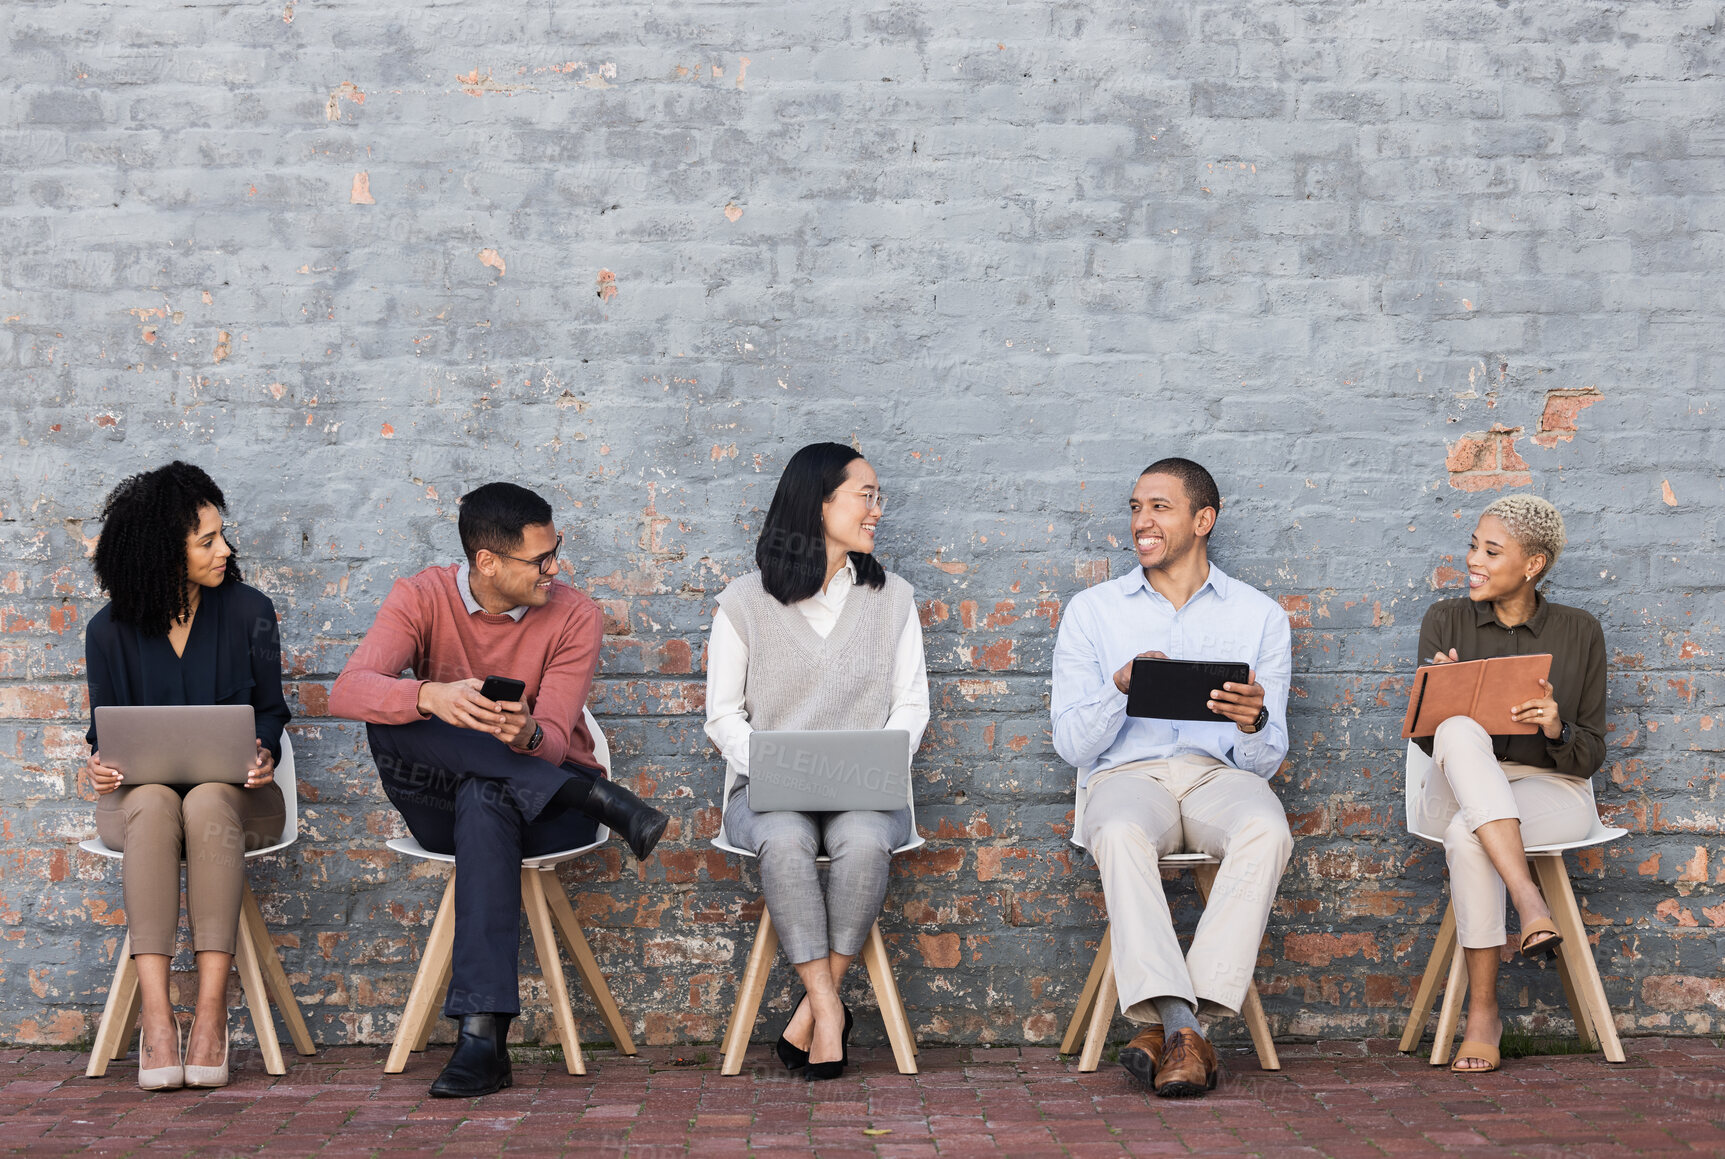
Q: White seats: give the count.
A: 5